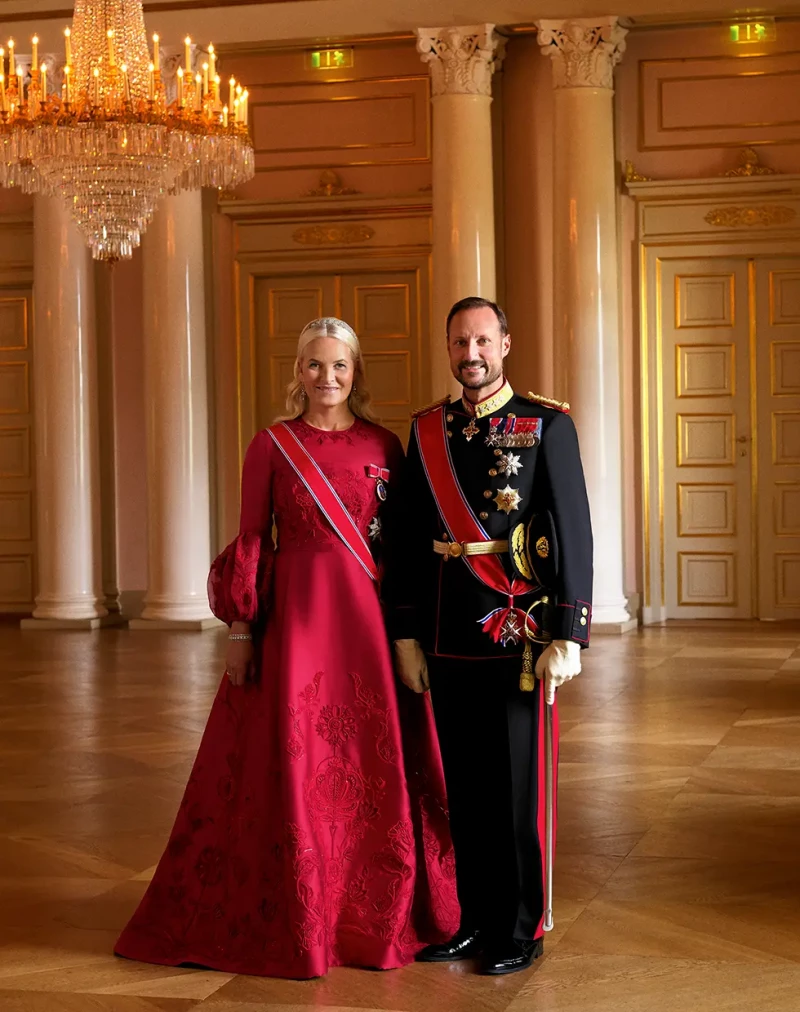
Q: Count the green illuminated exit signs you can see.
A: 2